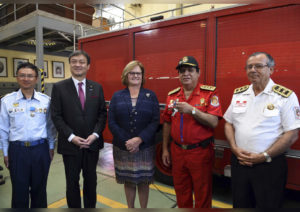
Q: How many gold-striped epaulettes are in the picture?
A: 4